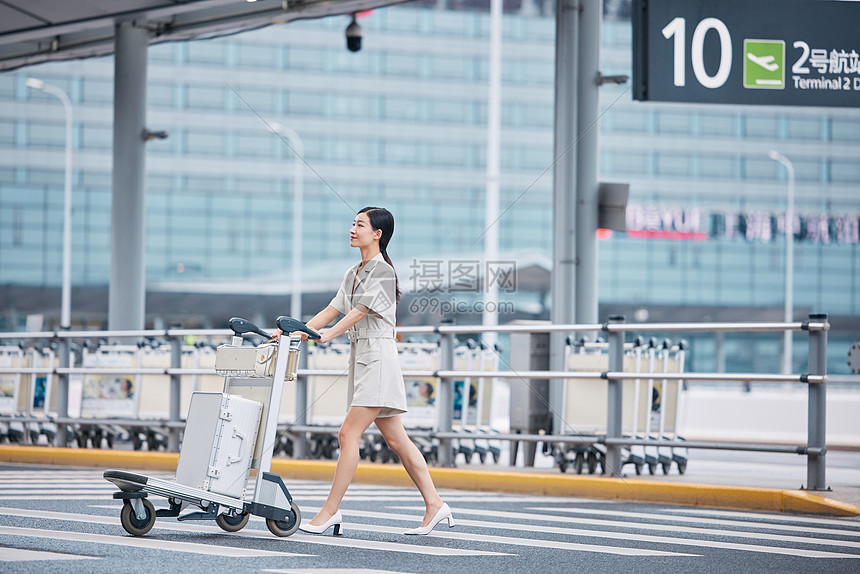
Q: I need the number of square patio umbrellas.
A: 0